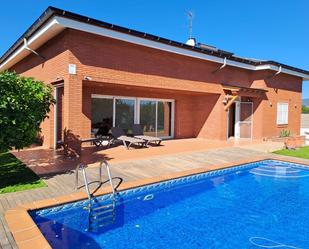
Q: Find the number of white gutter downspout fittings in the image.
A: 3